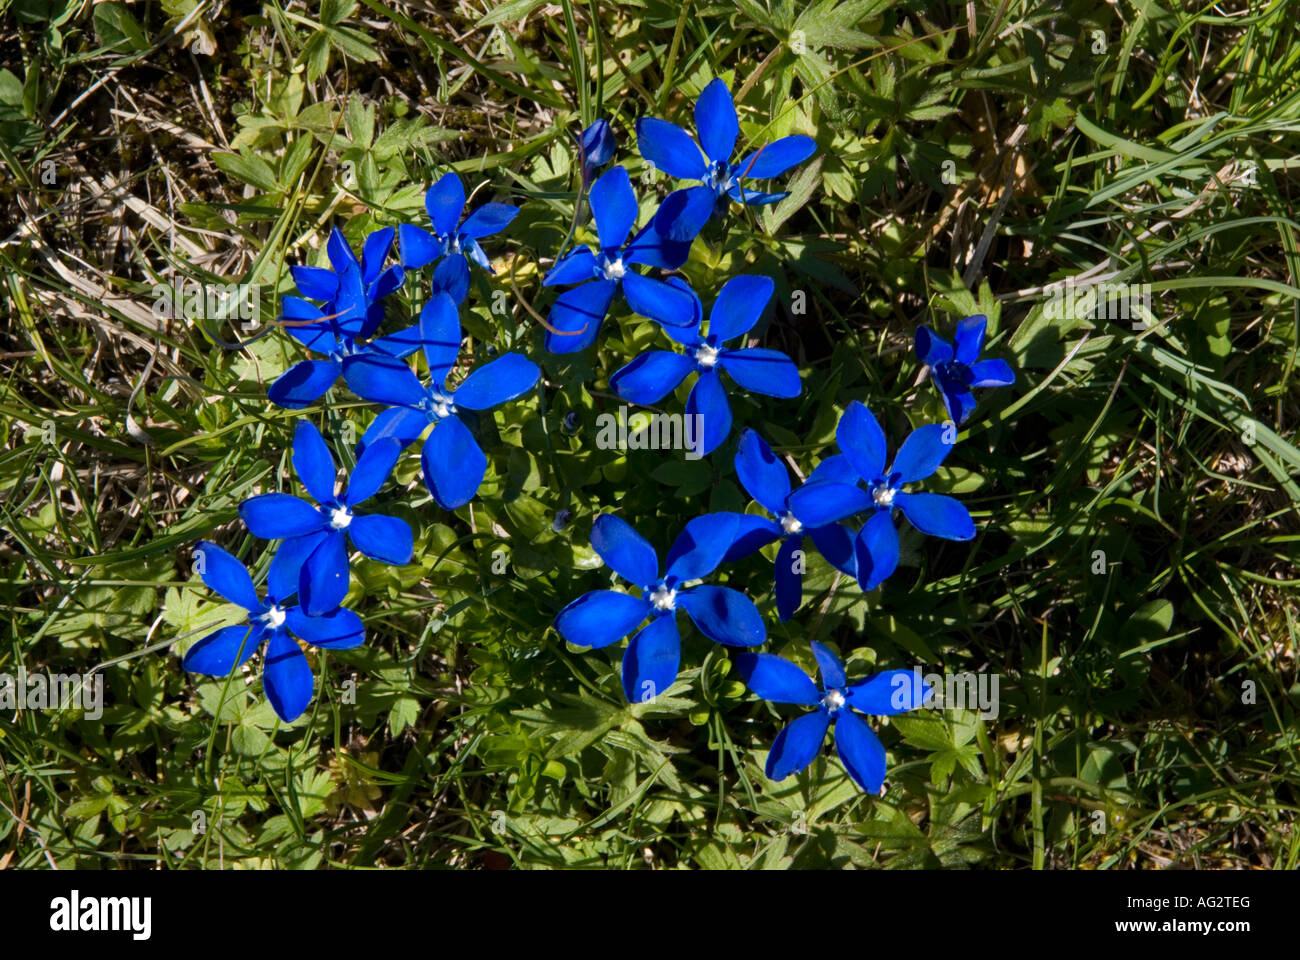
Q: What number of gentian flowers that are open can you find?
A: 14